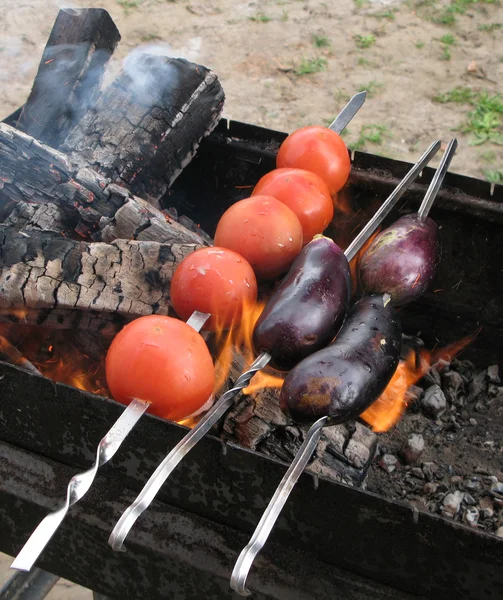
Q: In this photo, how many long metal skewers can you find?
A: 3